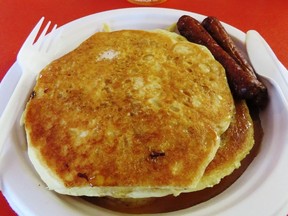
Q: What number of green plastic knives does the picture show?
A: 0